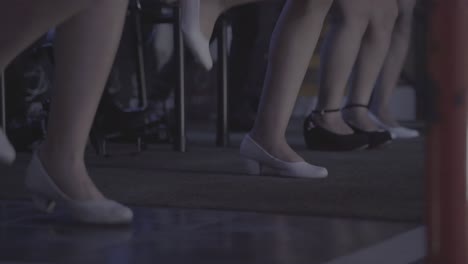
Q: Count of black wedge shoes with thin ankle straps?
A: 2